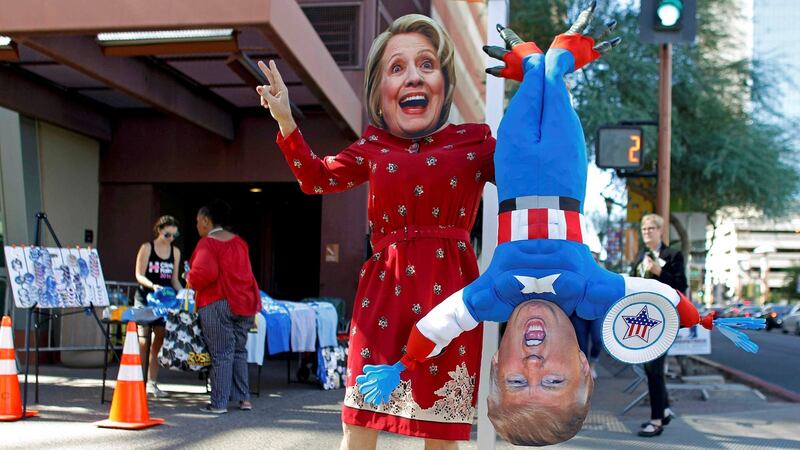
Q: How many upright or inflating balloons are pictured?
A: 0